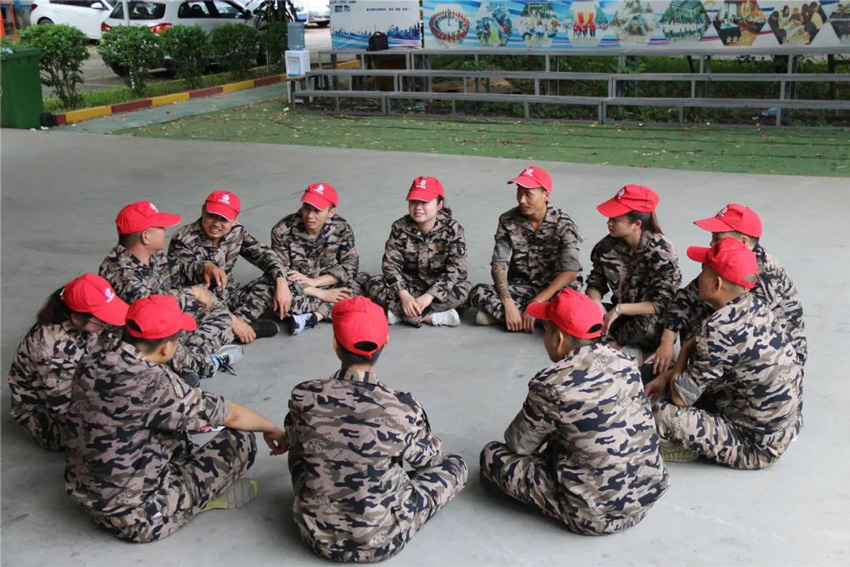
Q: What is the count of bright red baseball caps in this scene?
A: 12